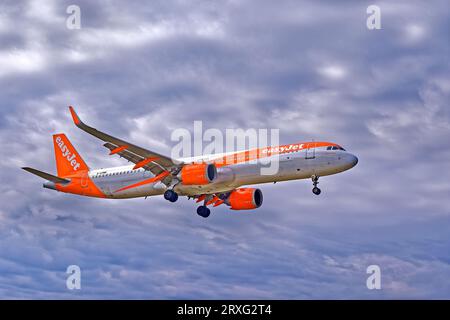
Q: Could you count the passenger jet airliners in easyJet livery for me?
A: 1